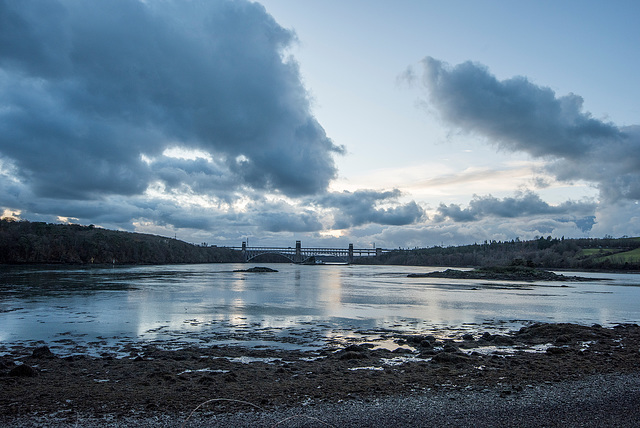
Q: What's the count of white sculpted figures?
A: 0